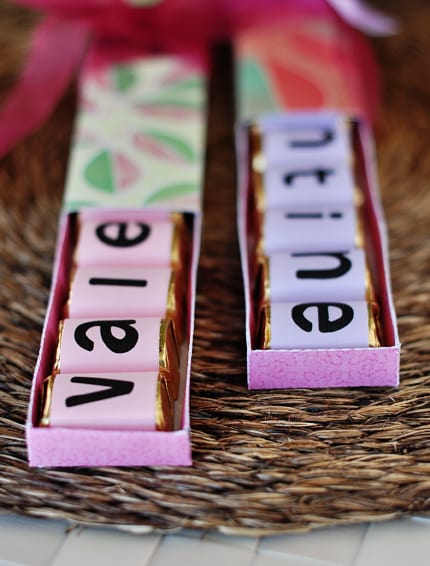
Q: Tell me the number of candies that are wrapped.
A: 9